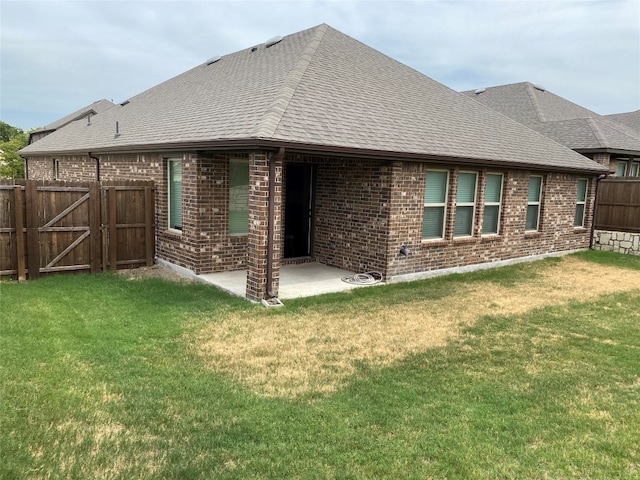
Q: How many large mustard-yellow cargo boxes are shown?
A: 0